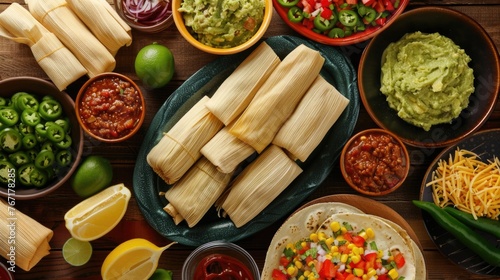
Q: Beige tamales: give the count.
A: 11